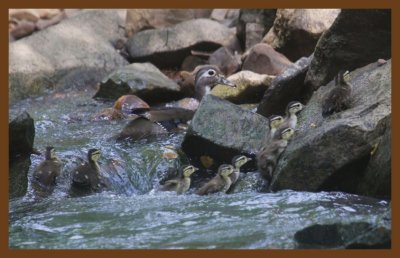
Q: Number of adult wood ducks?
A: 1